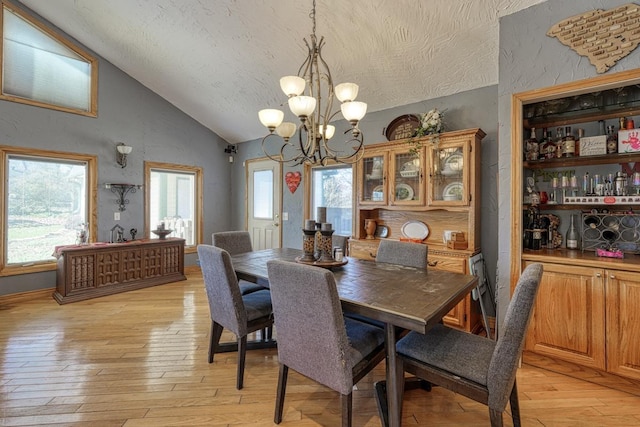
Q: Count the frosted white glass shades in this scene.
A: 8